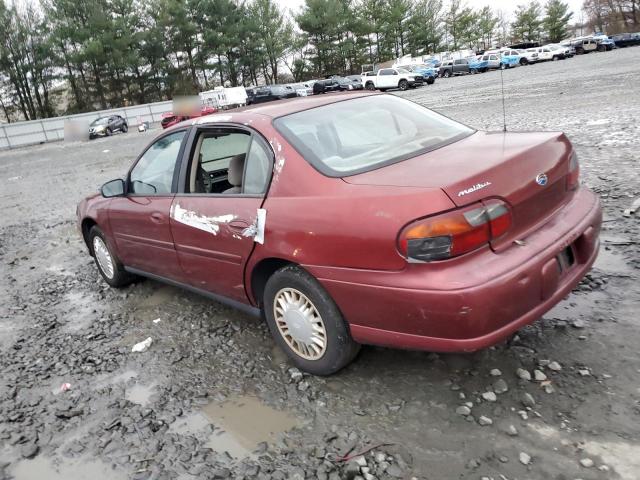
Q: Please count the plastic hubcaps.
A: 2